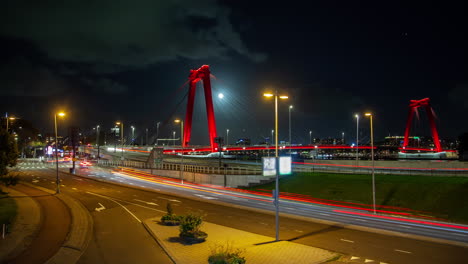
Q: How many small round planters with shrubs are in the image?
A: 3